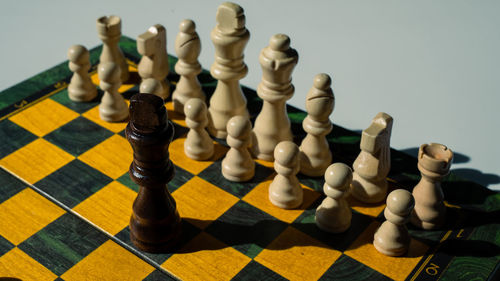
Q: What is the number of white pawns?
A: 8